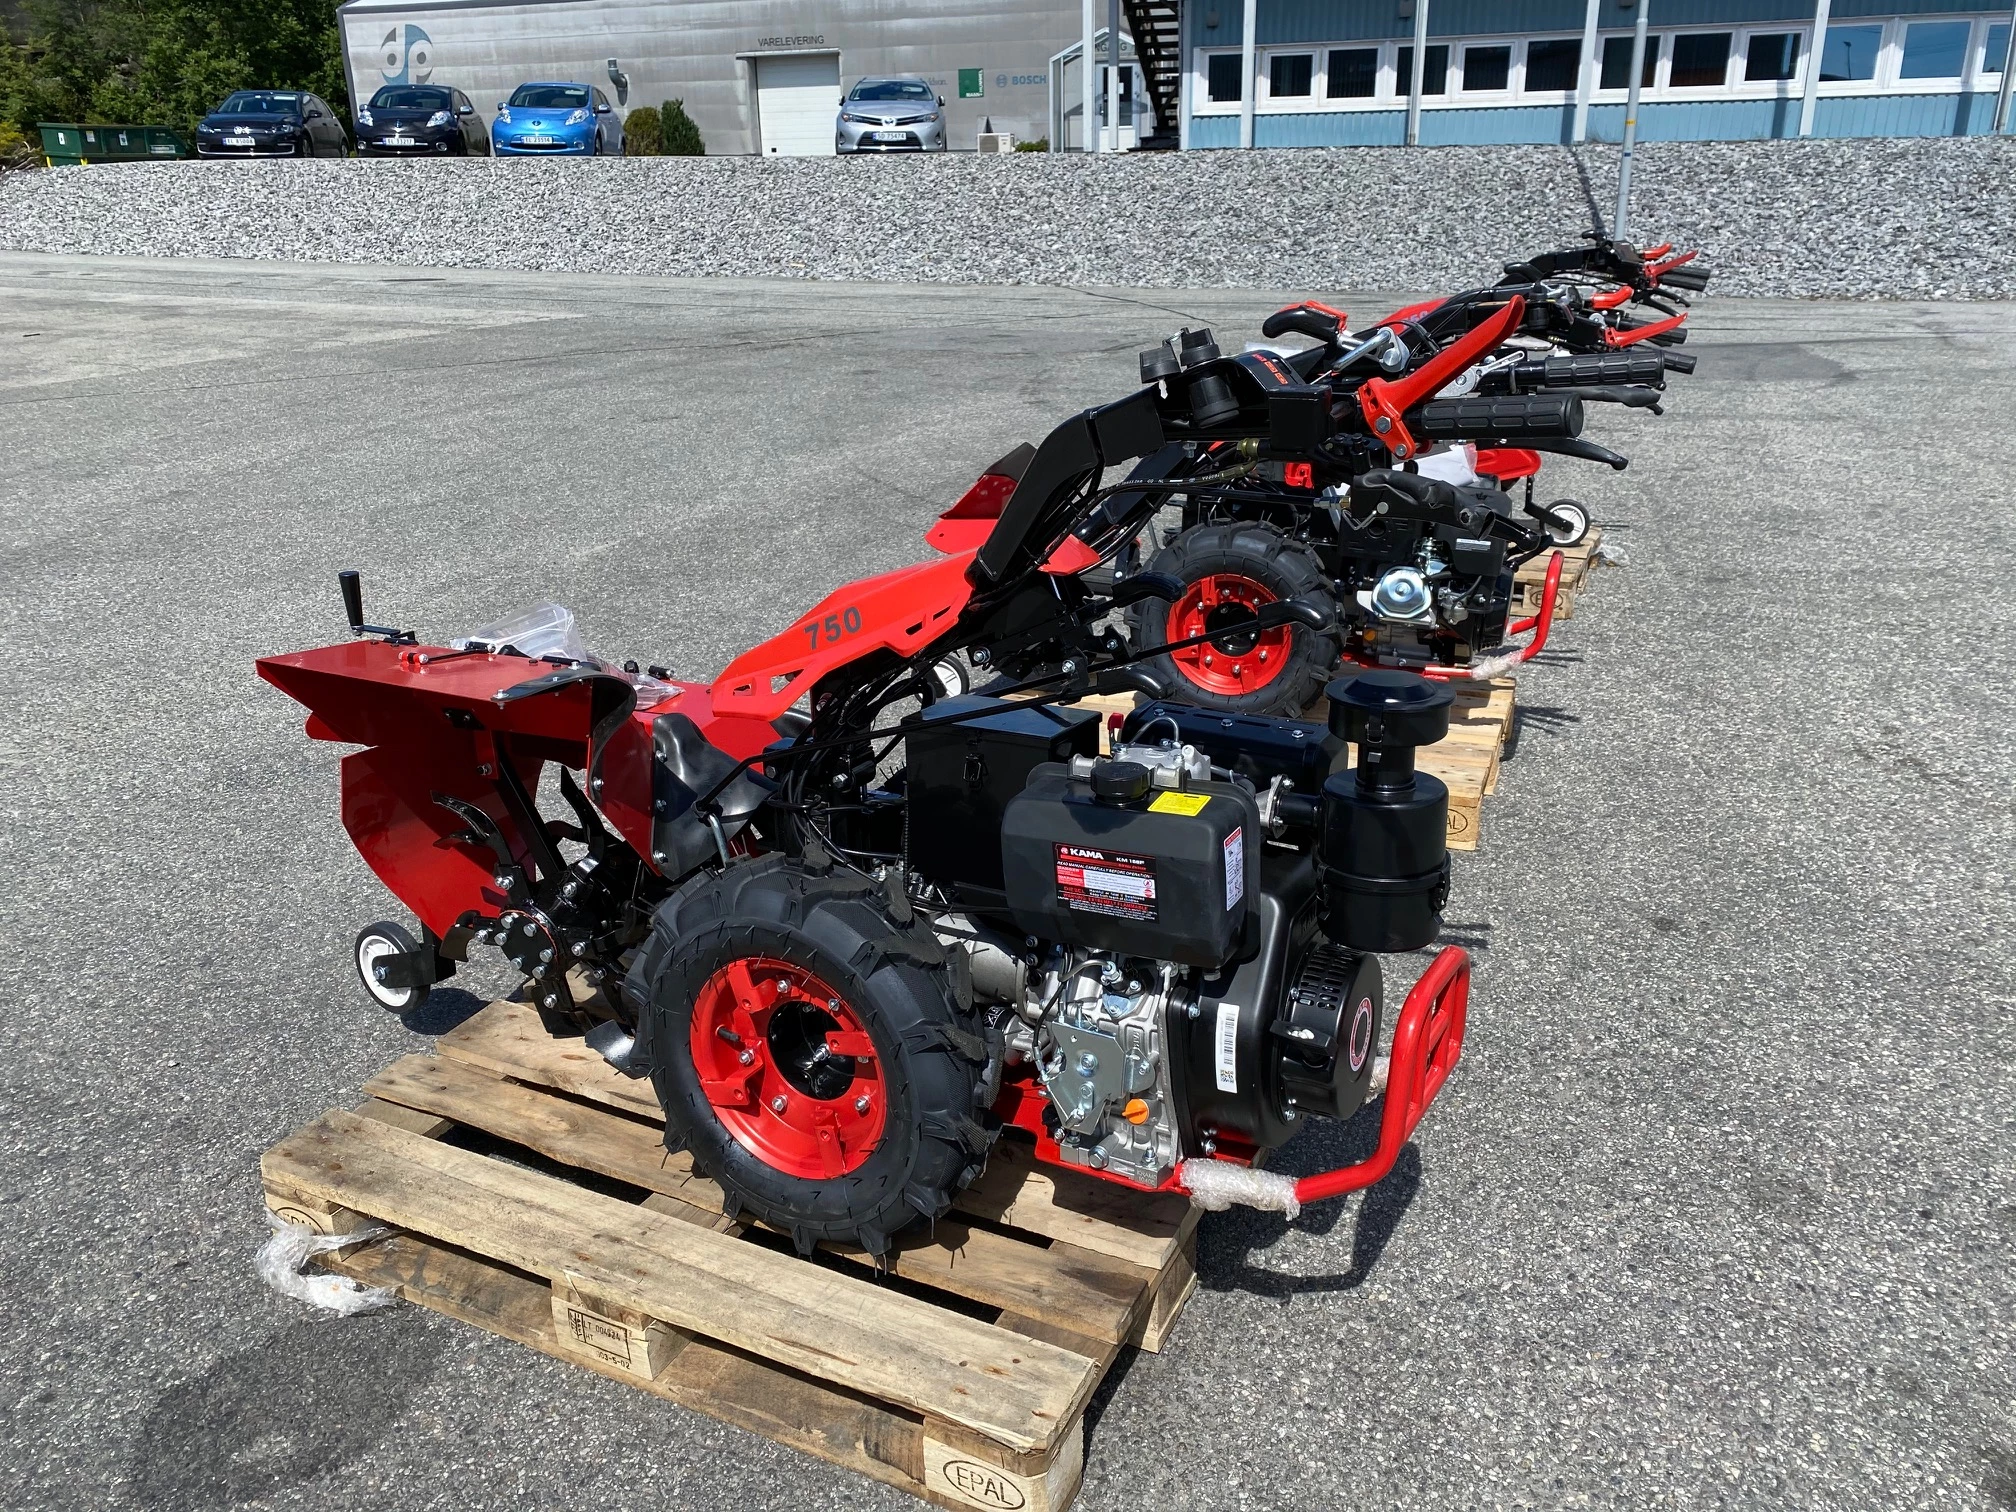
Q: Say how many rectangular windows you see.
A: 12